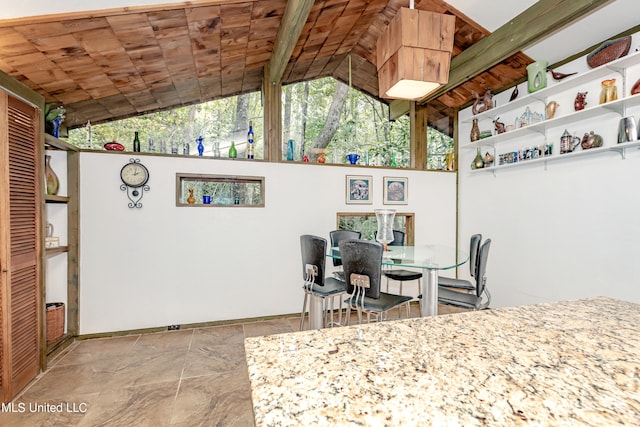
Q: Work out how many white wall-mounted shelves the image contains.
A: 3